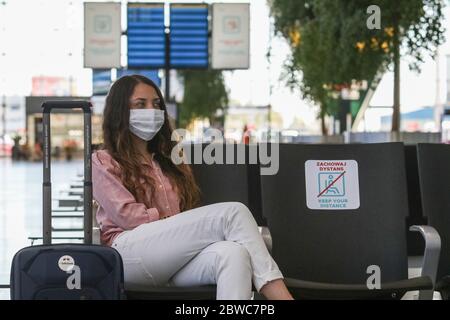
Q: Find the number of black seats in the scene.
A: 3